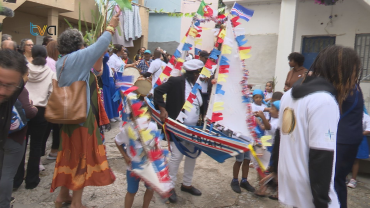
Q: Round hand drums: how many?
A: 2